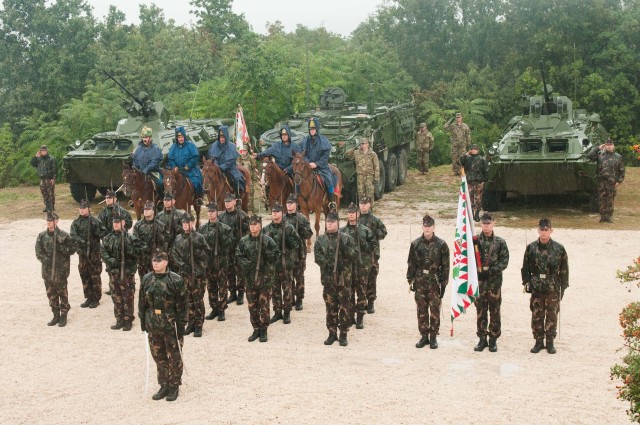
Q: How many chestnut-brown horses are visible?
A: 5